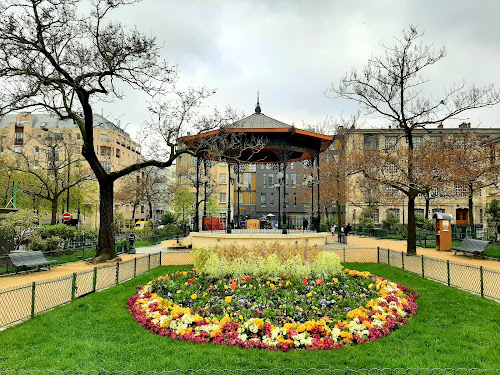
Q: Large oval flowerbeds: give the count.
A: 1